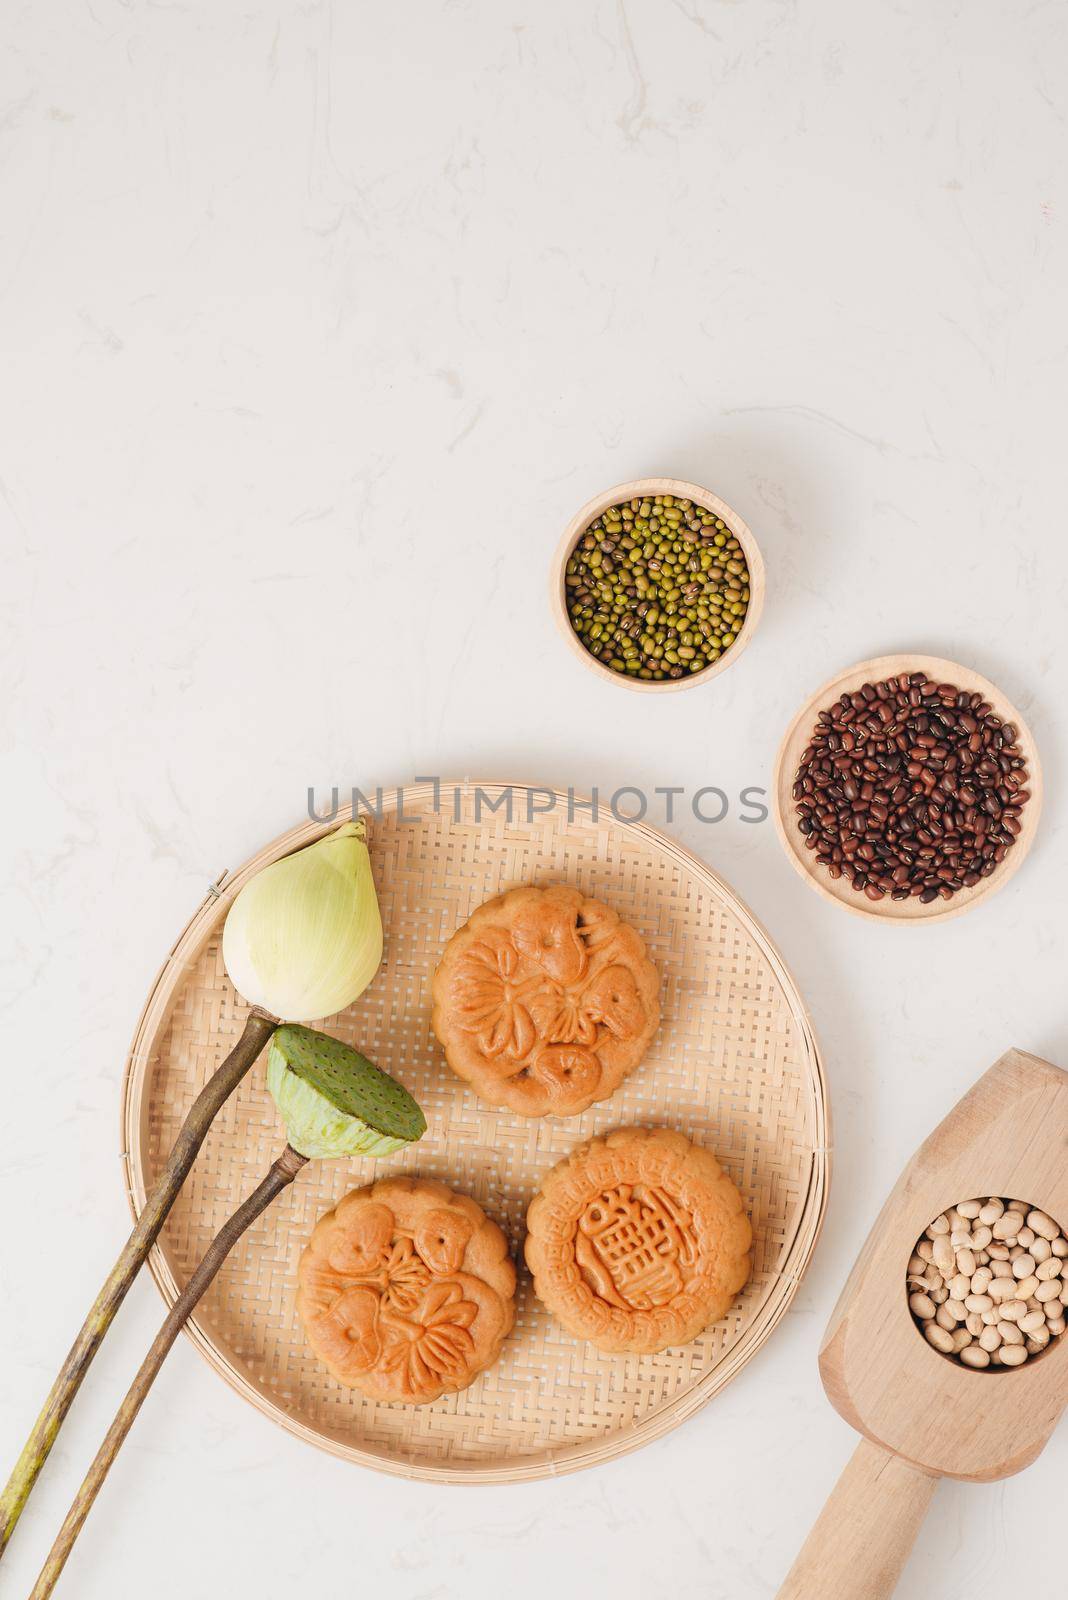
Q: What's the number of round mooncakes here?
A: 3